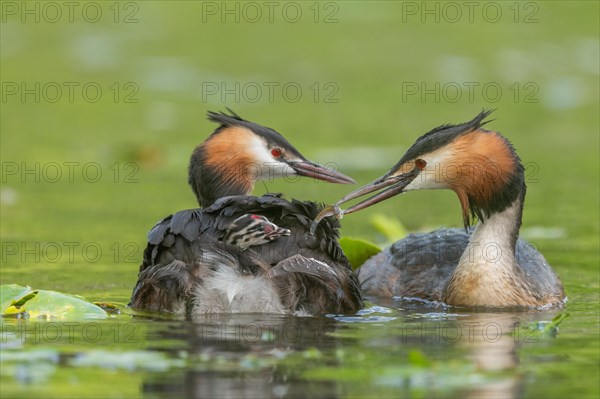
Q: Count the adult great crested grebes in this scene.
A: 2